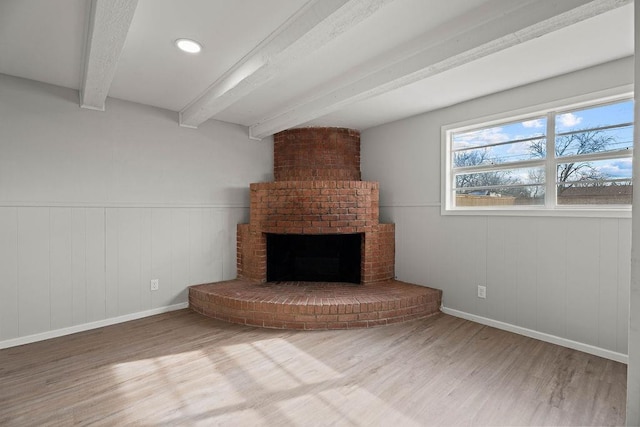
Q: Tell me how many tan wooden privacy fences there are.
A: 1